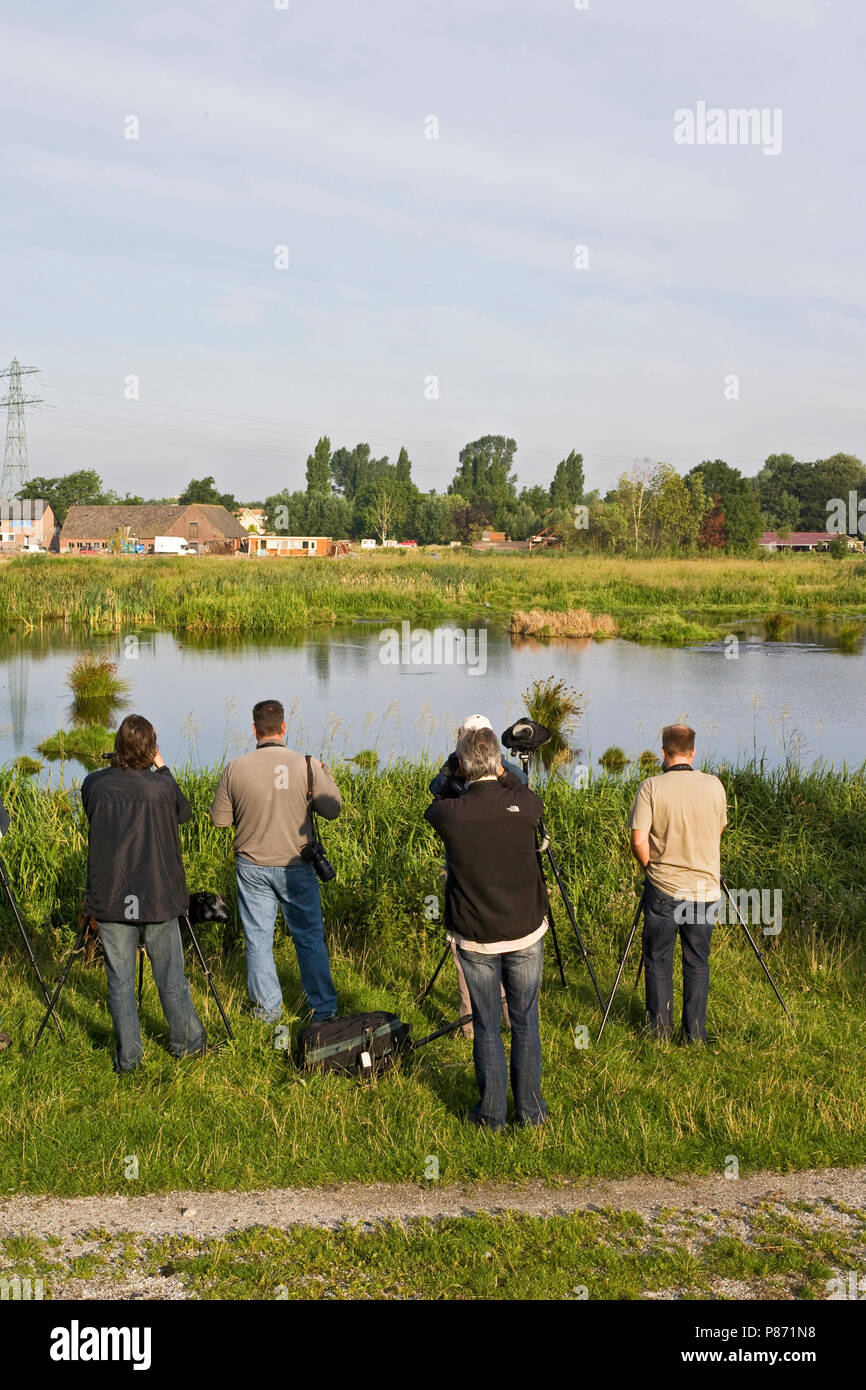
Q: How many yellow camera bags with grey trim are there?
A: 0